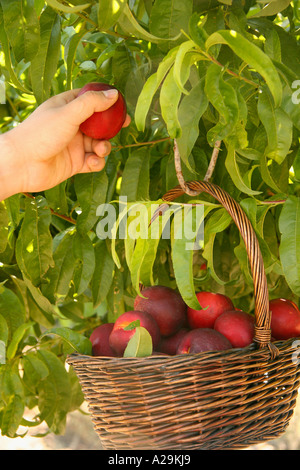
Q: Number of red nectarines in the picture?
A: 9